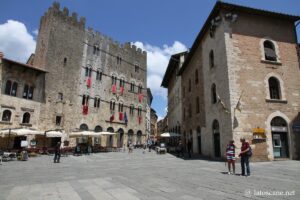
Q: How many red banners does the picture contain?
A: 8